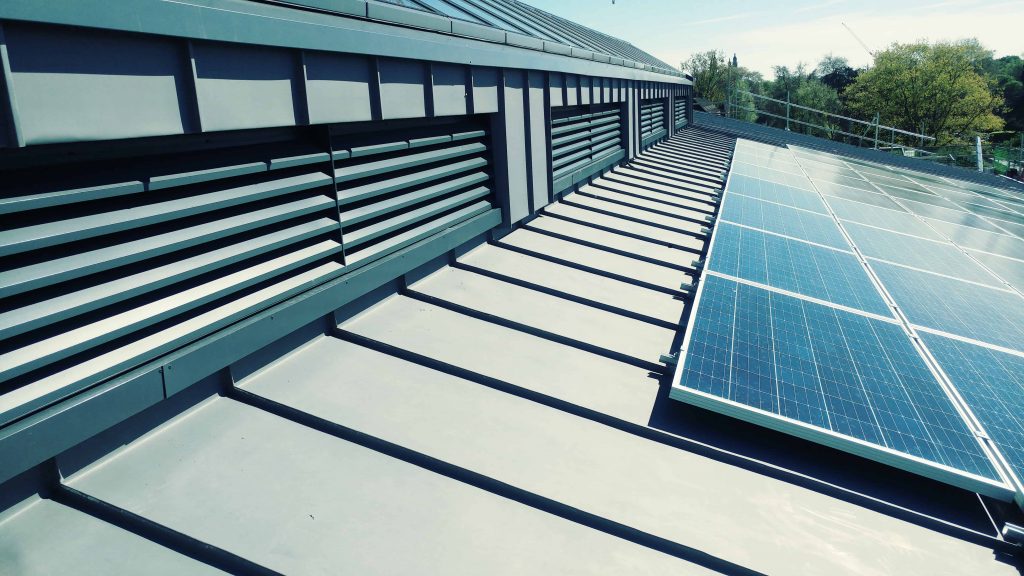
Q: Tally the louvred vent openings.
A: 4